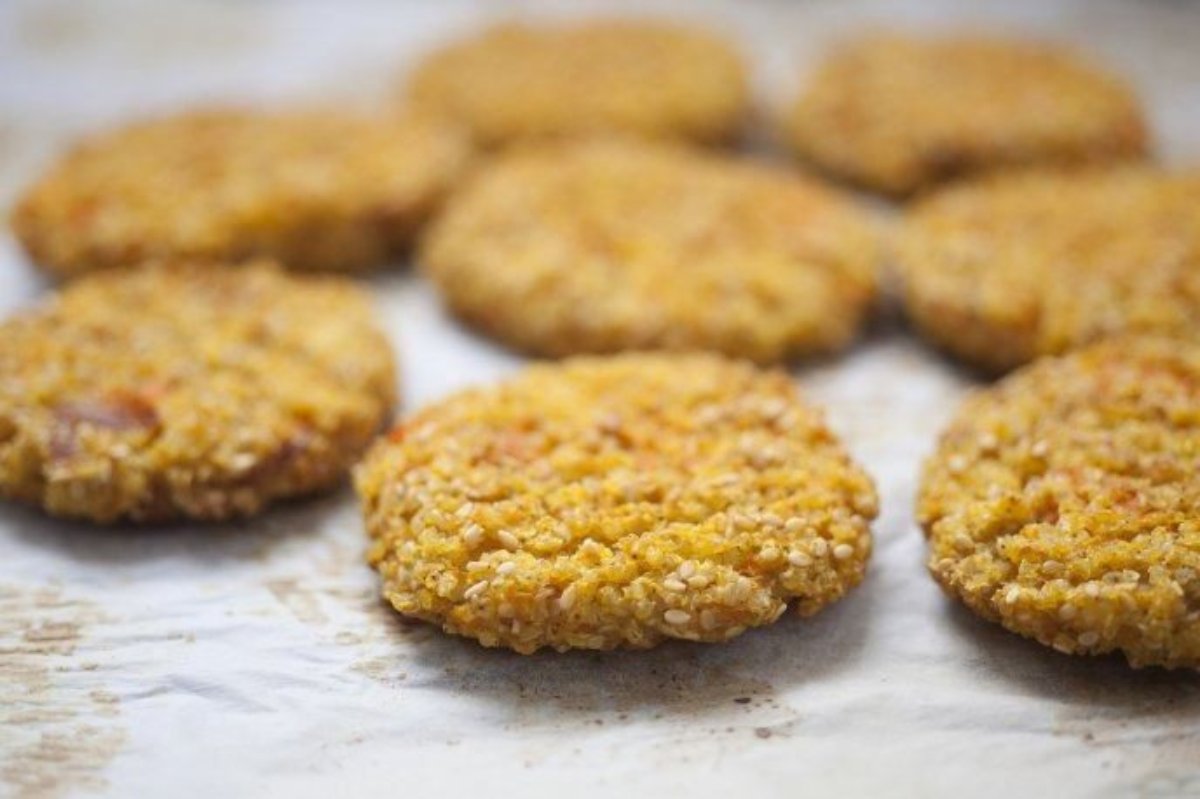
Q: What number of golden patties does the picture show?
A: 8